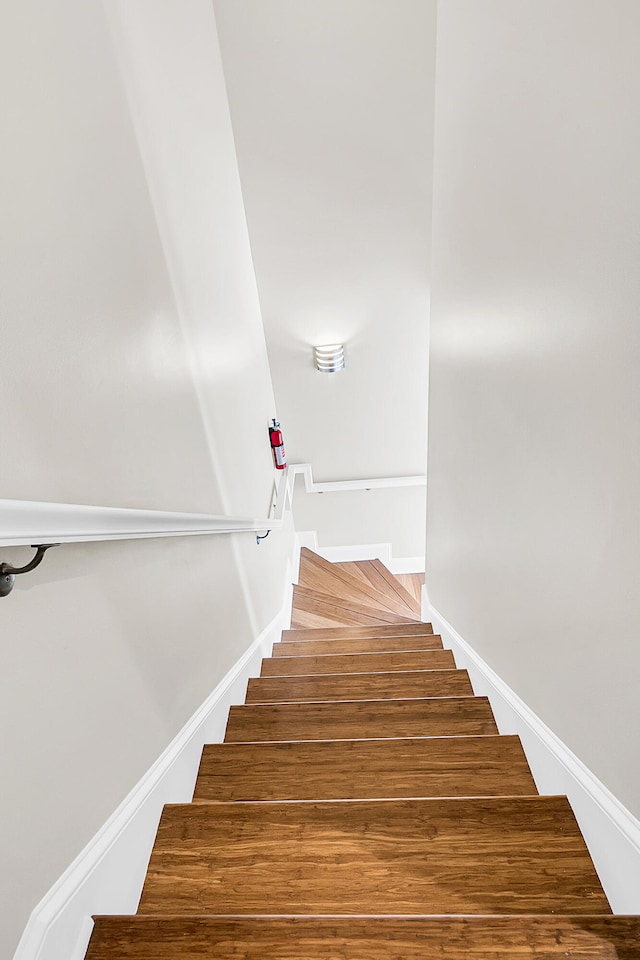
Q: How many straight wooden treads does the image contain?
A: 8